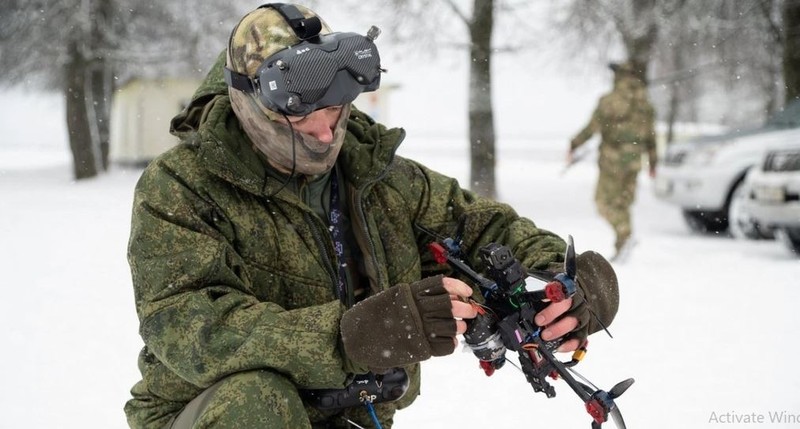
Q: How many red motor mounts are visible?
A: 4